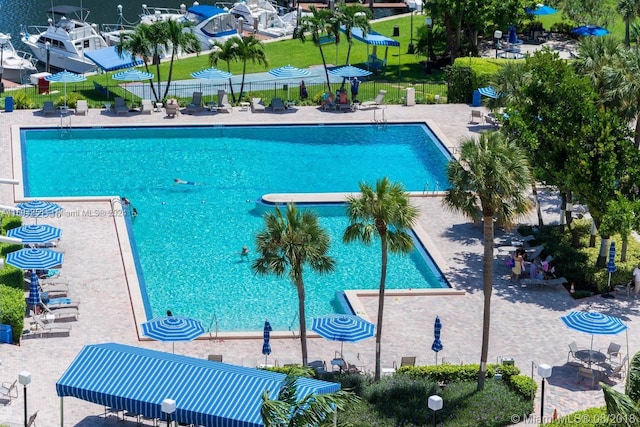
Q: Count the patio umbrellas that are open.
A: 14